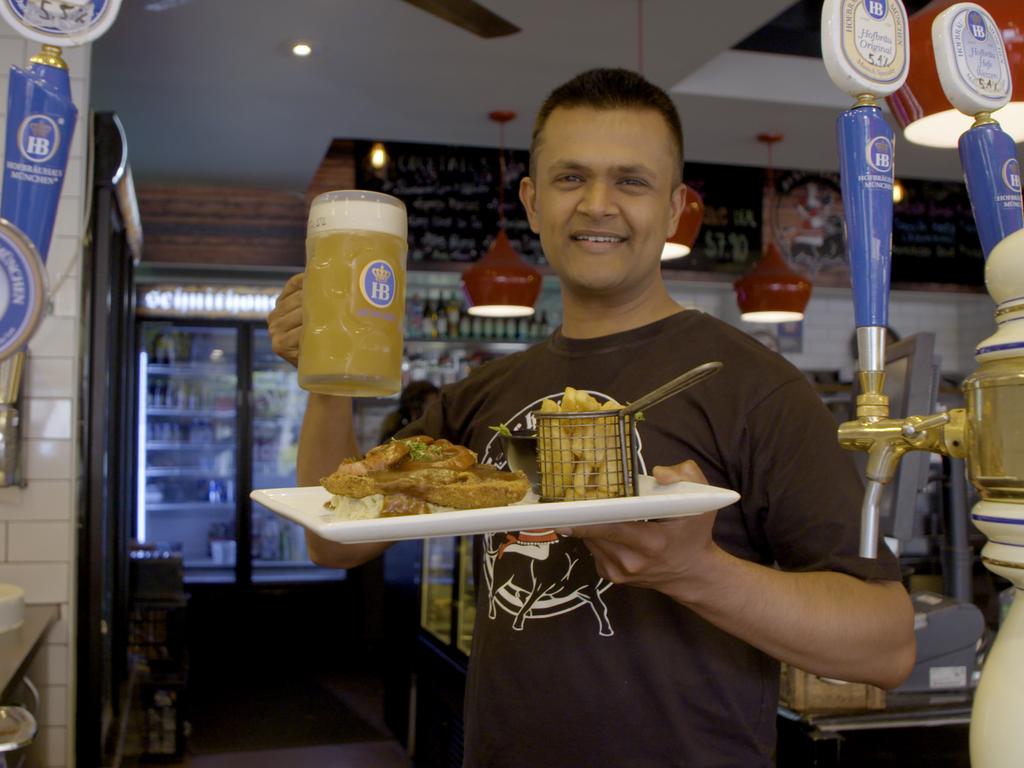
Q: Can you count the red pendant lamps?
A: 4